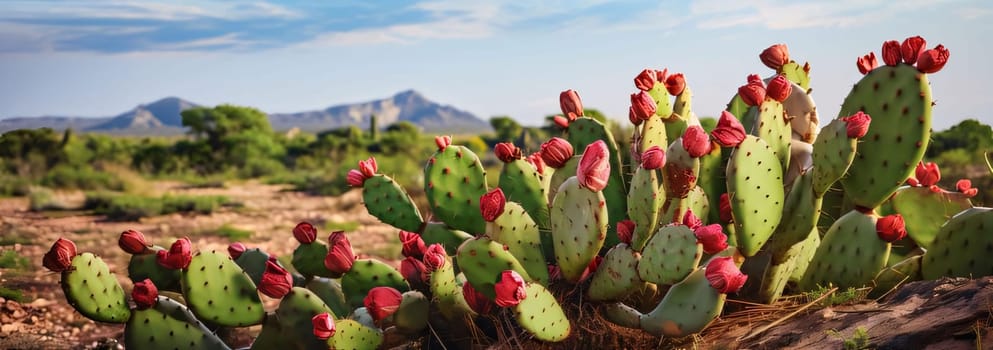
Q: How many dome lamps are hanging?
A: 0